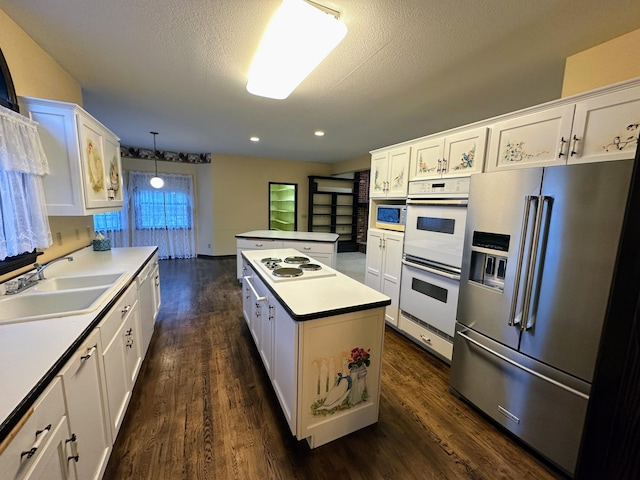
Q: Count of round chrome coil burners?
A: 4